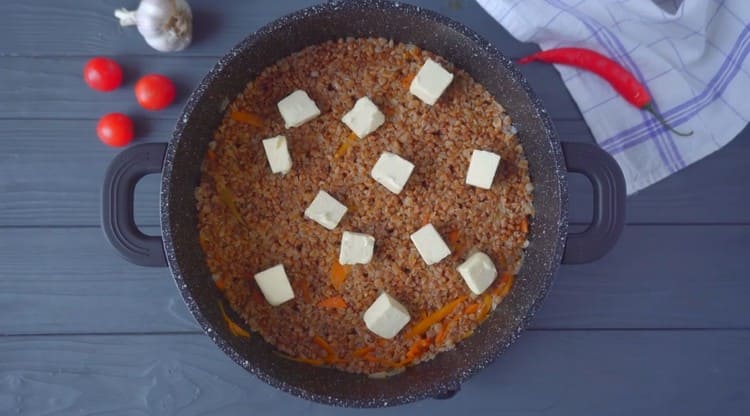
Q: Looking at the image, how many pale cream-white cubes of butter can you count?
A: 12